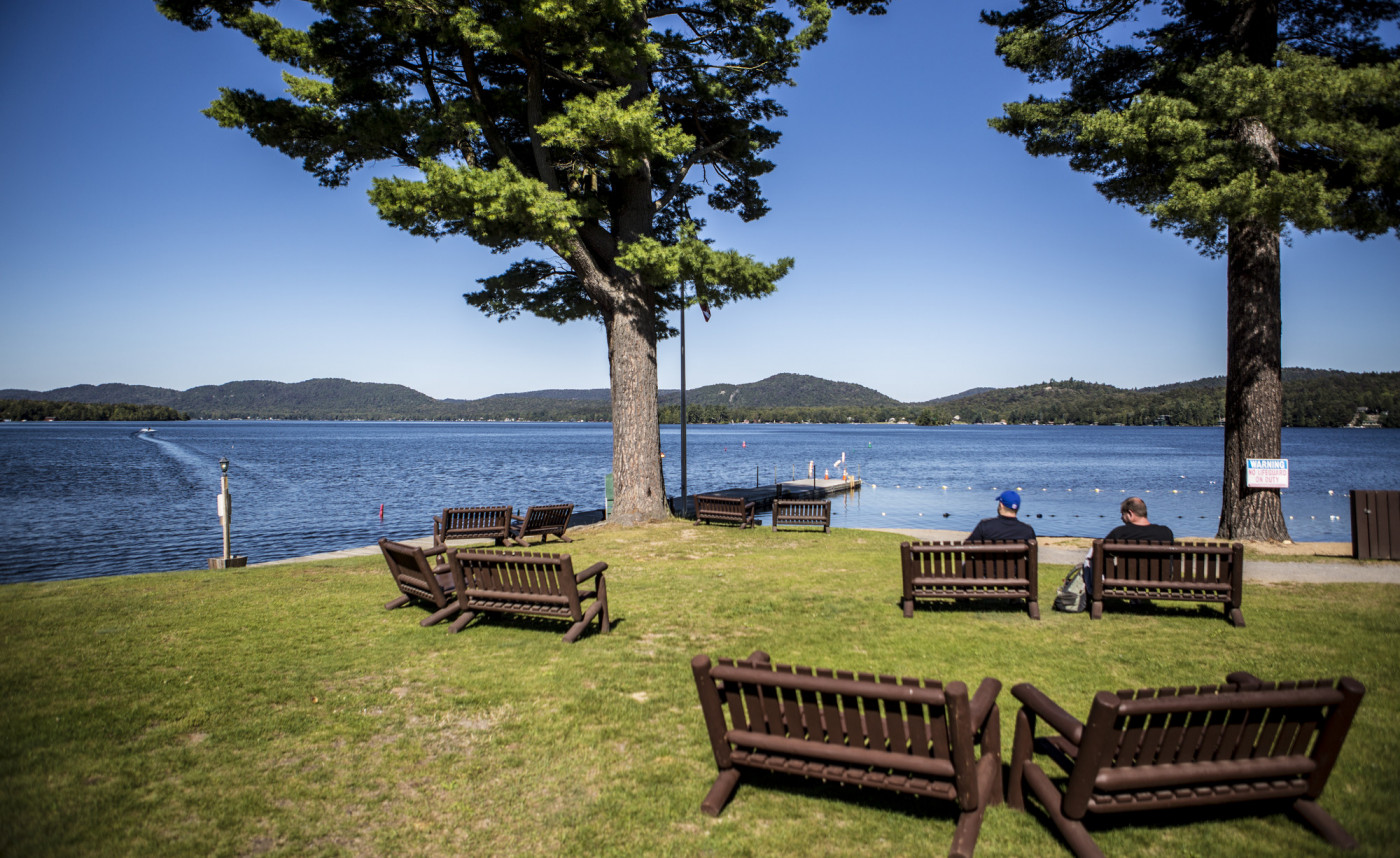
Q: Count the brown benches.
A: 10